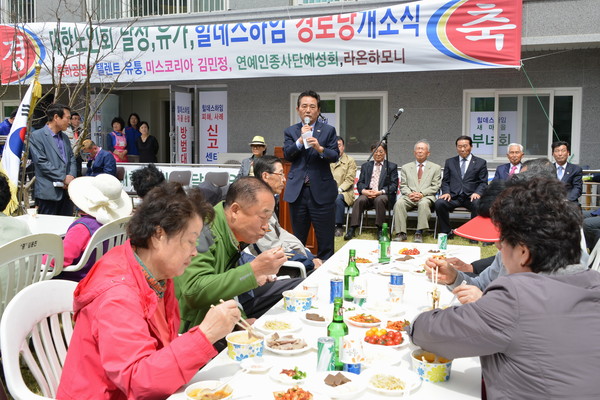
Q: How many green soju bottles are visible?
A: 3